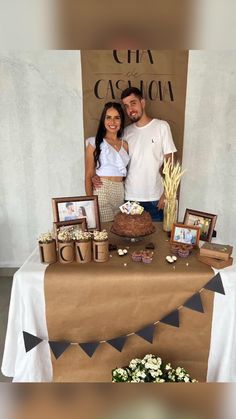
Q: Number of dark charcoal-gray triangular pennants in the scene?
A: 8